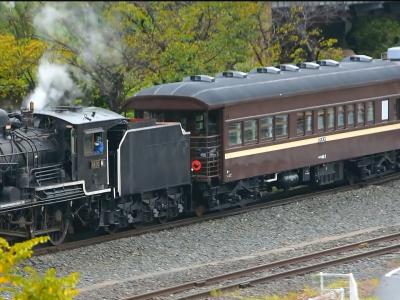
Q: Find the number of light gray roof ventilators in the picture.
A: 7